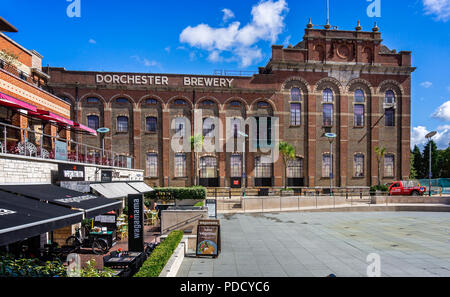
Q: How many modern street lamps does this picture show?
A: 4